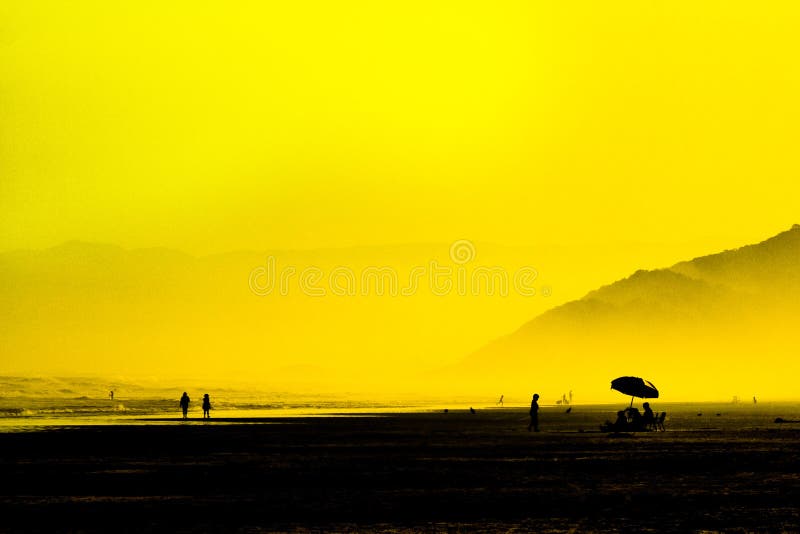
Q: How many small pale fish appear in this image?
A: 0